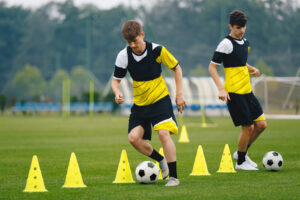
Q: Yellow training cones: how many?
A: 7